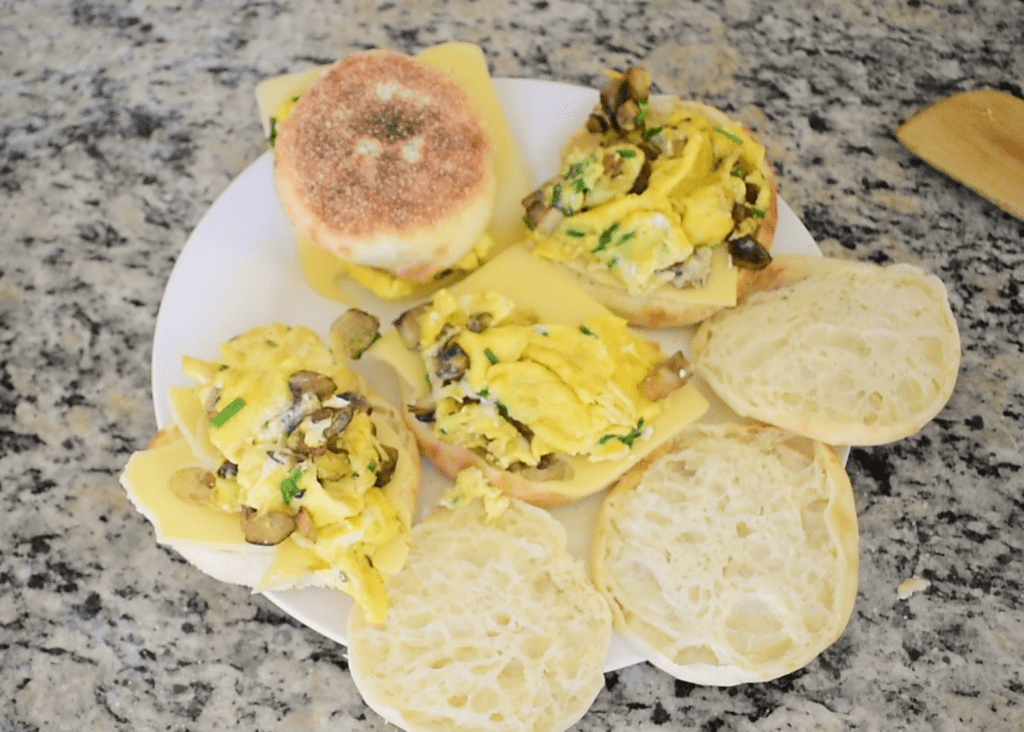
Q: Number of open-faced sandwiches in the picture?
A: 3